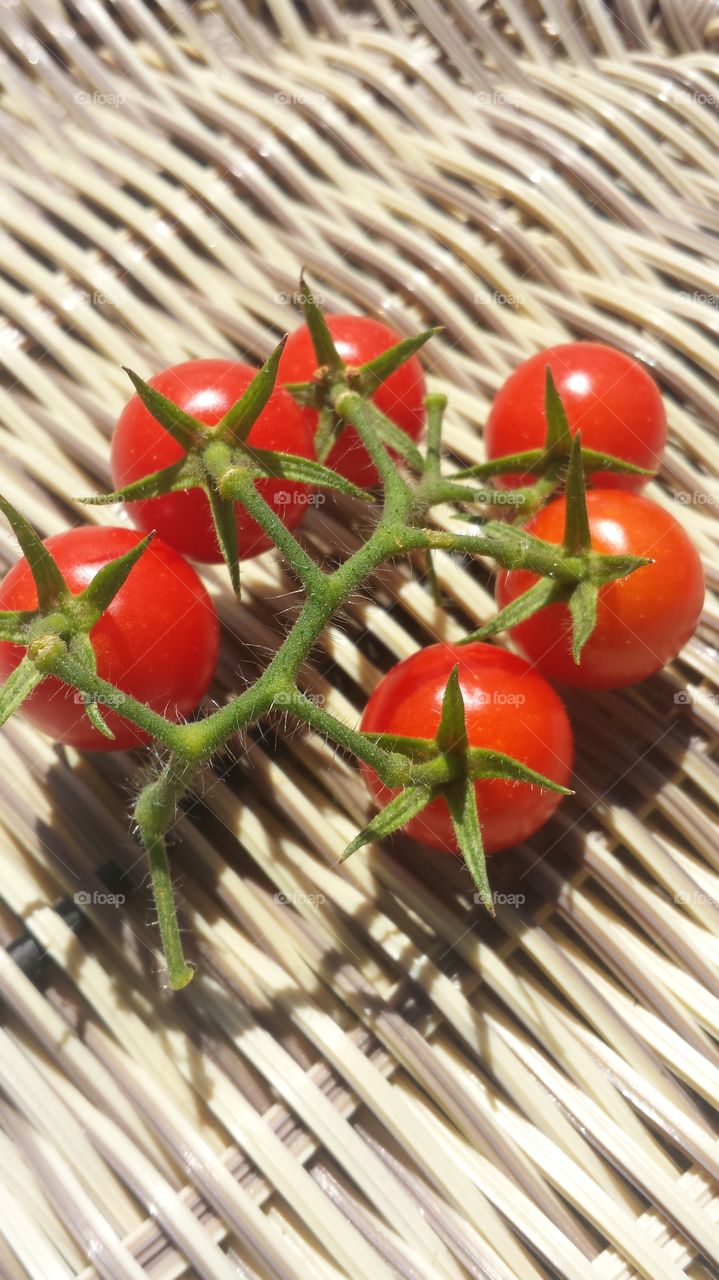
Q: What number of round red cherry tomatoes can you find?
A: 6